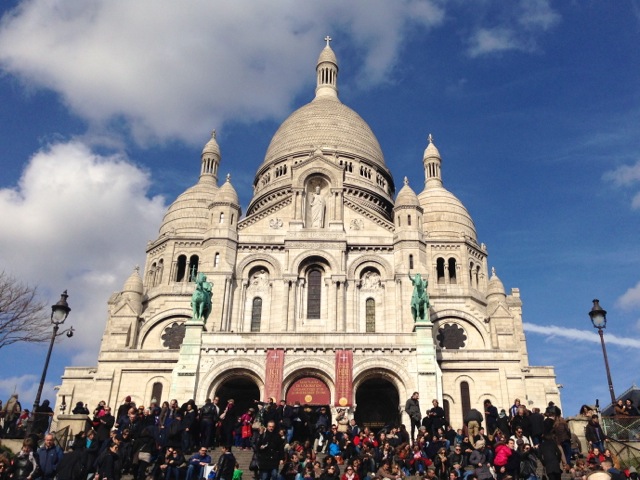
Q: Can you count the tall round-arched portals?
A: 3